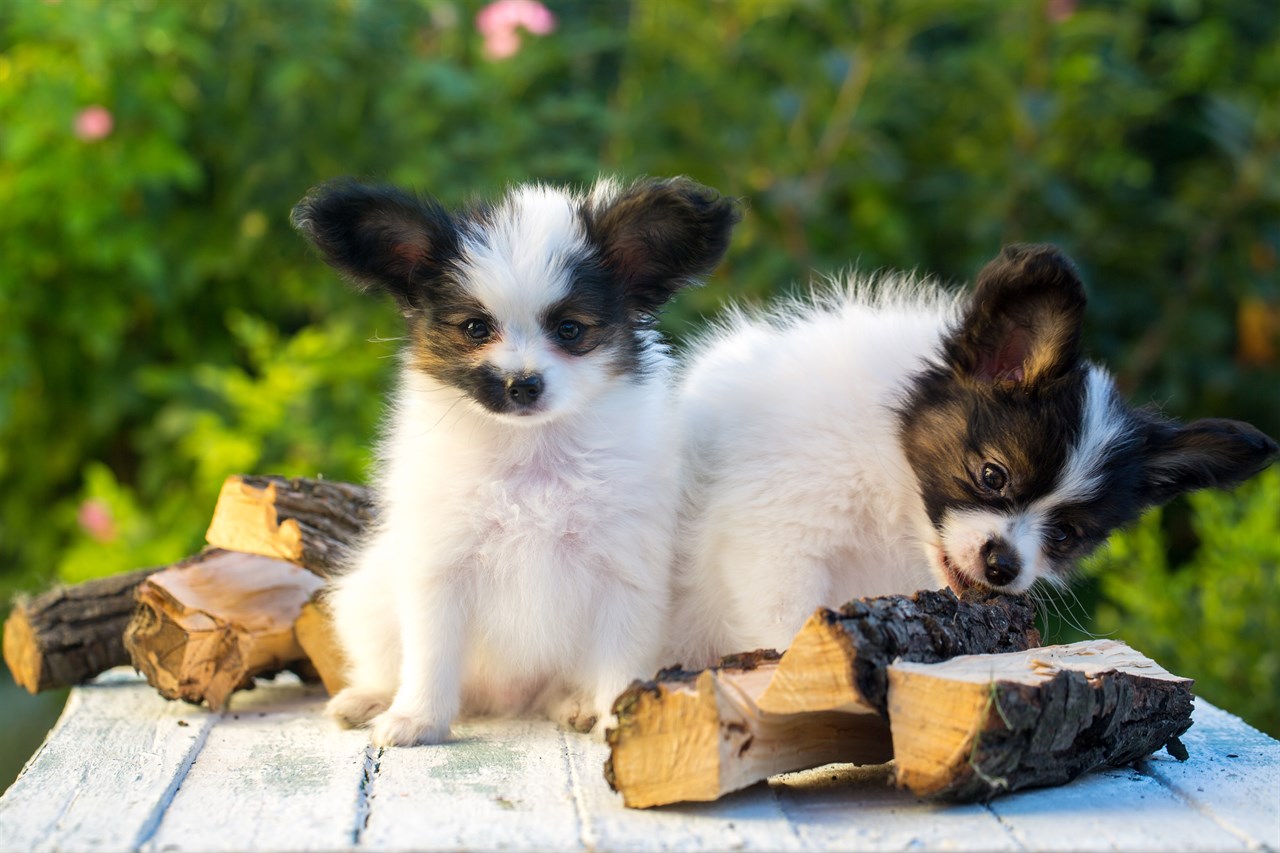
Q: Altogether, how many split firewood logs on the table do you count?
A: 7